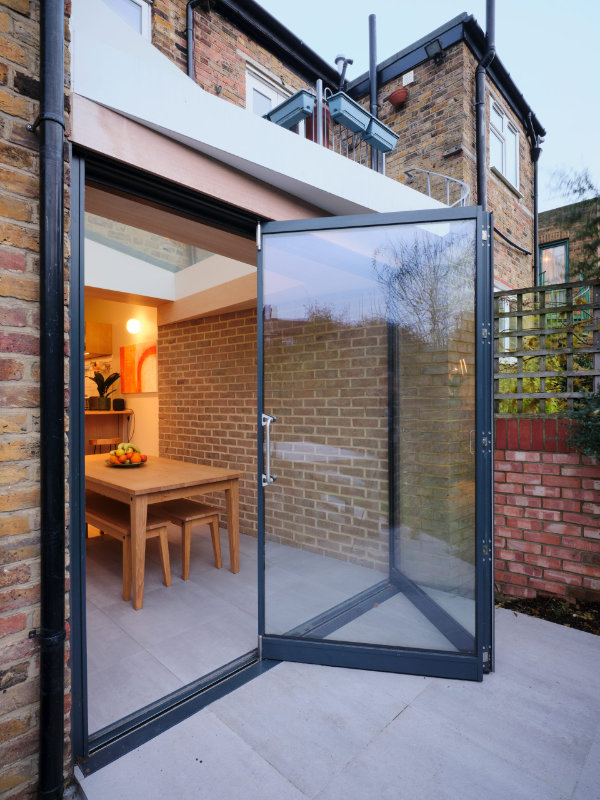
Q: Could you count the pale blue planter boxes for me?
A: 3